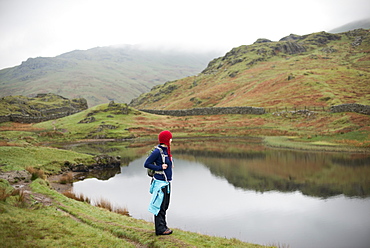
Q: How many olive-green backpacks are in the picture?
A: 1